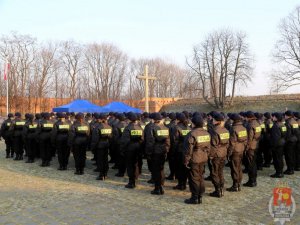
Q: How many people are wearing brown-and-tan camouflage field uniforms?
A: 0